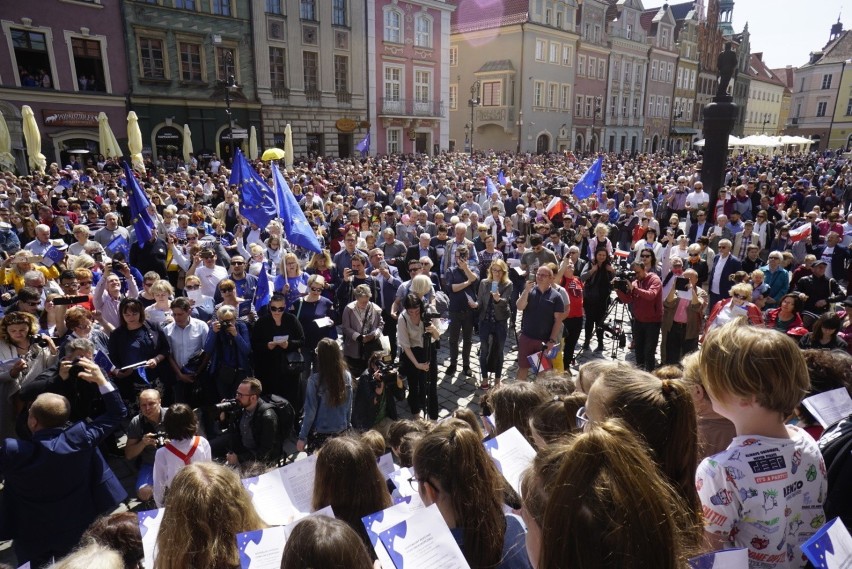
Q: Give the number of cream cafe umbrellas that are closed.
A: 7